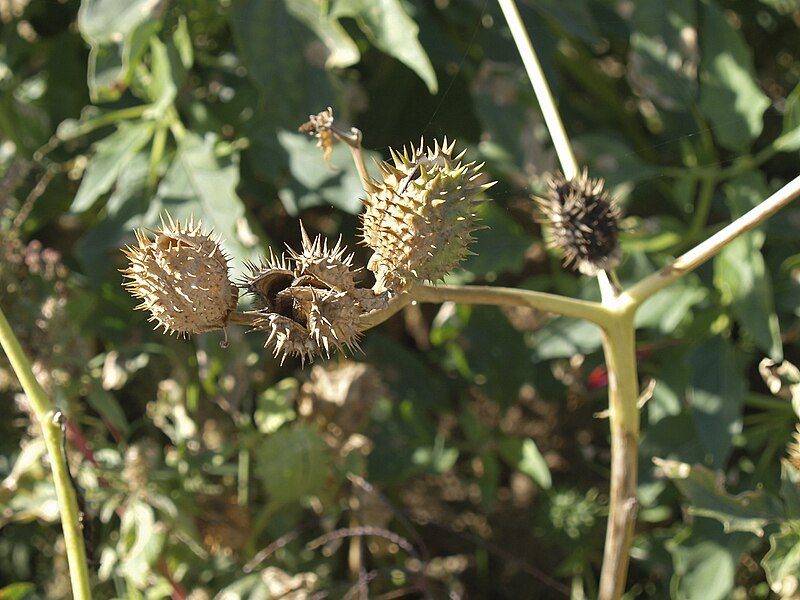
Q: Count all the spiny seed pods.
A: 4